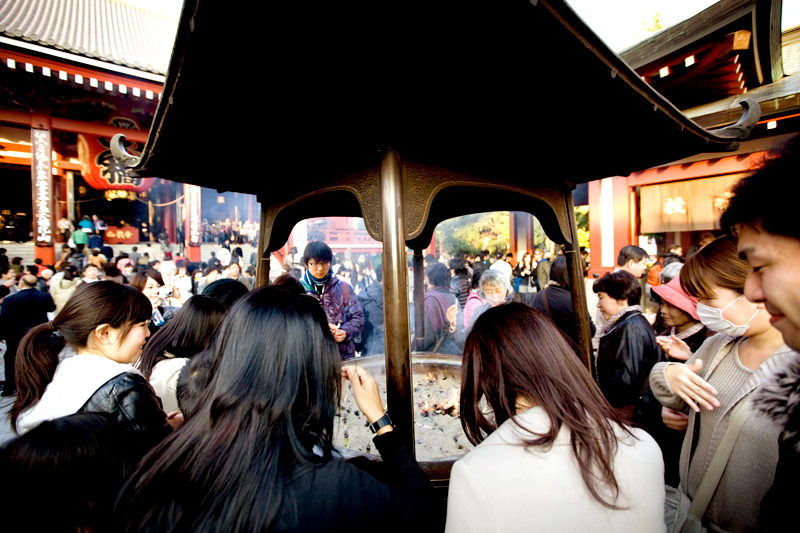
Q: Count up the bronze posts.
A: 4